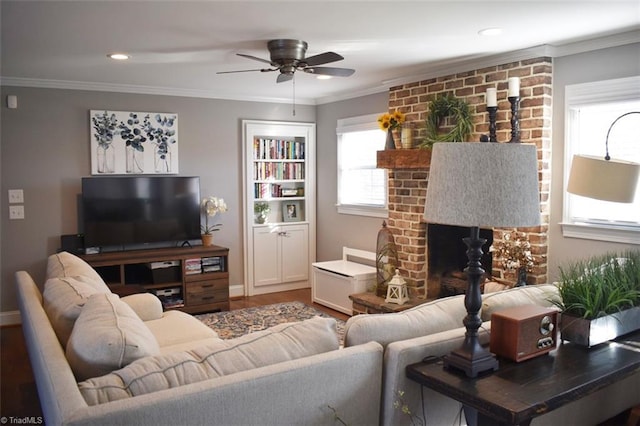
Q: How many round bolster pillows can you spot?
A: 0